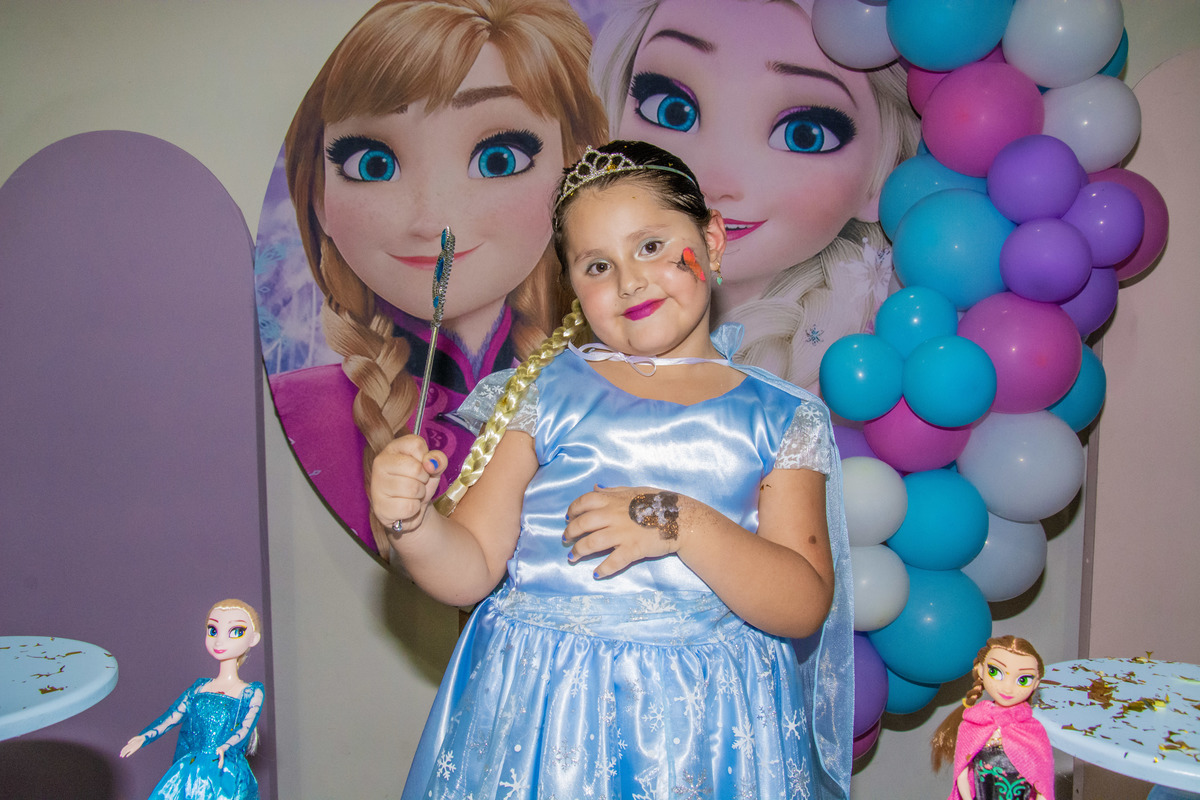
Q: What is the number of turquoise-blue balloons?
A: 11